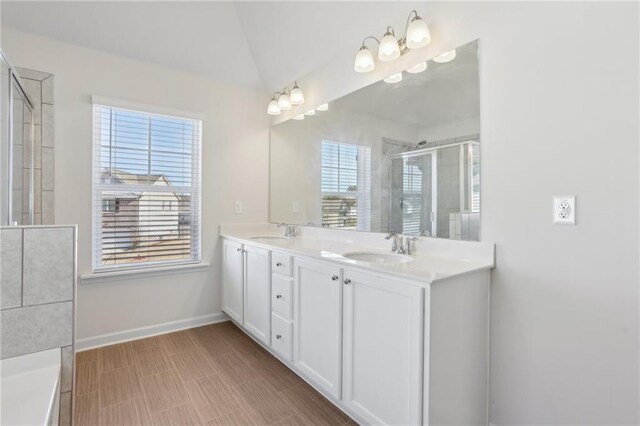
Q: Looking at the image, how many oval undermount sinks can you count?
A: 2